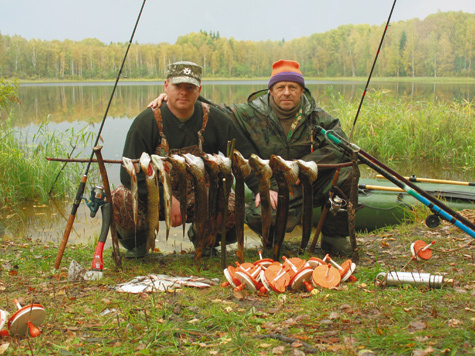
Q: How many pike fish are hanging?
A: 11